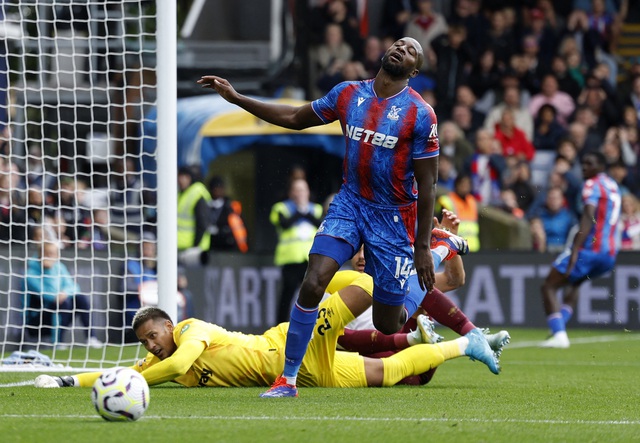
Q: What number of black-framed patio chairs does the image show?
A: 0